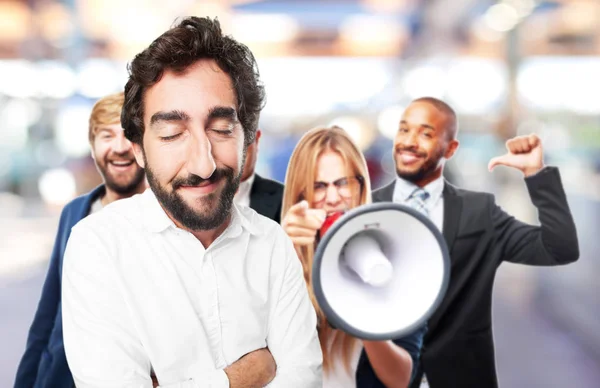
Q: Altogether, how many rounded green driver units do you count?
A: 0